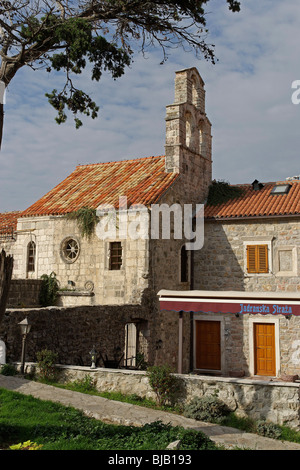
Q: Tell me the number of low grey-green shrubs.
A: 2